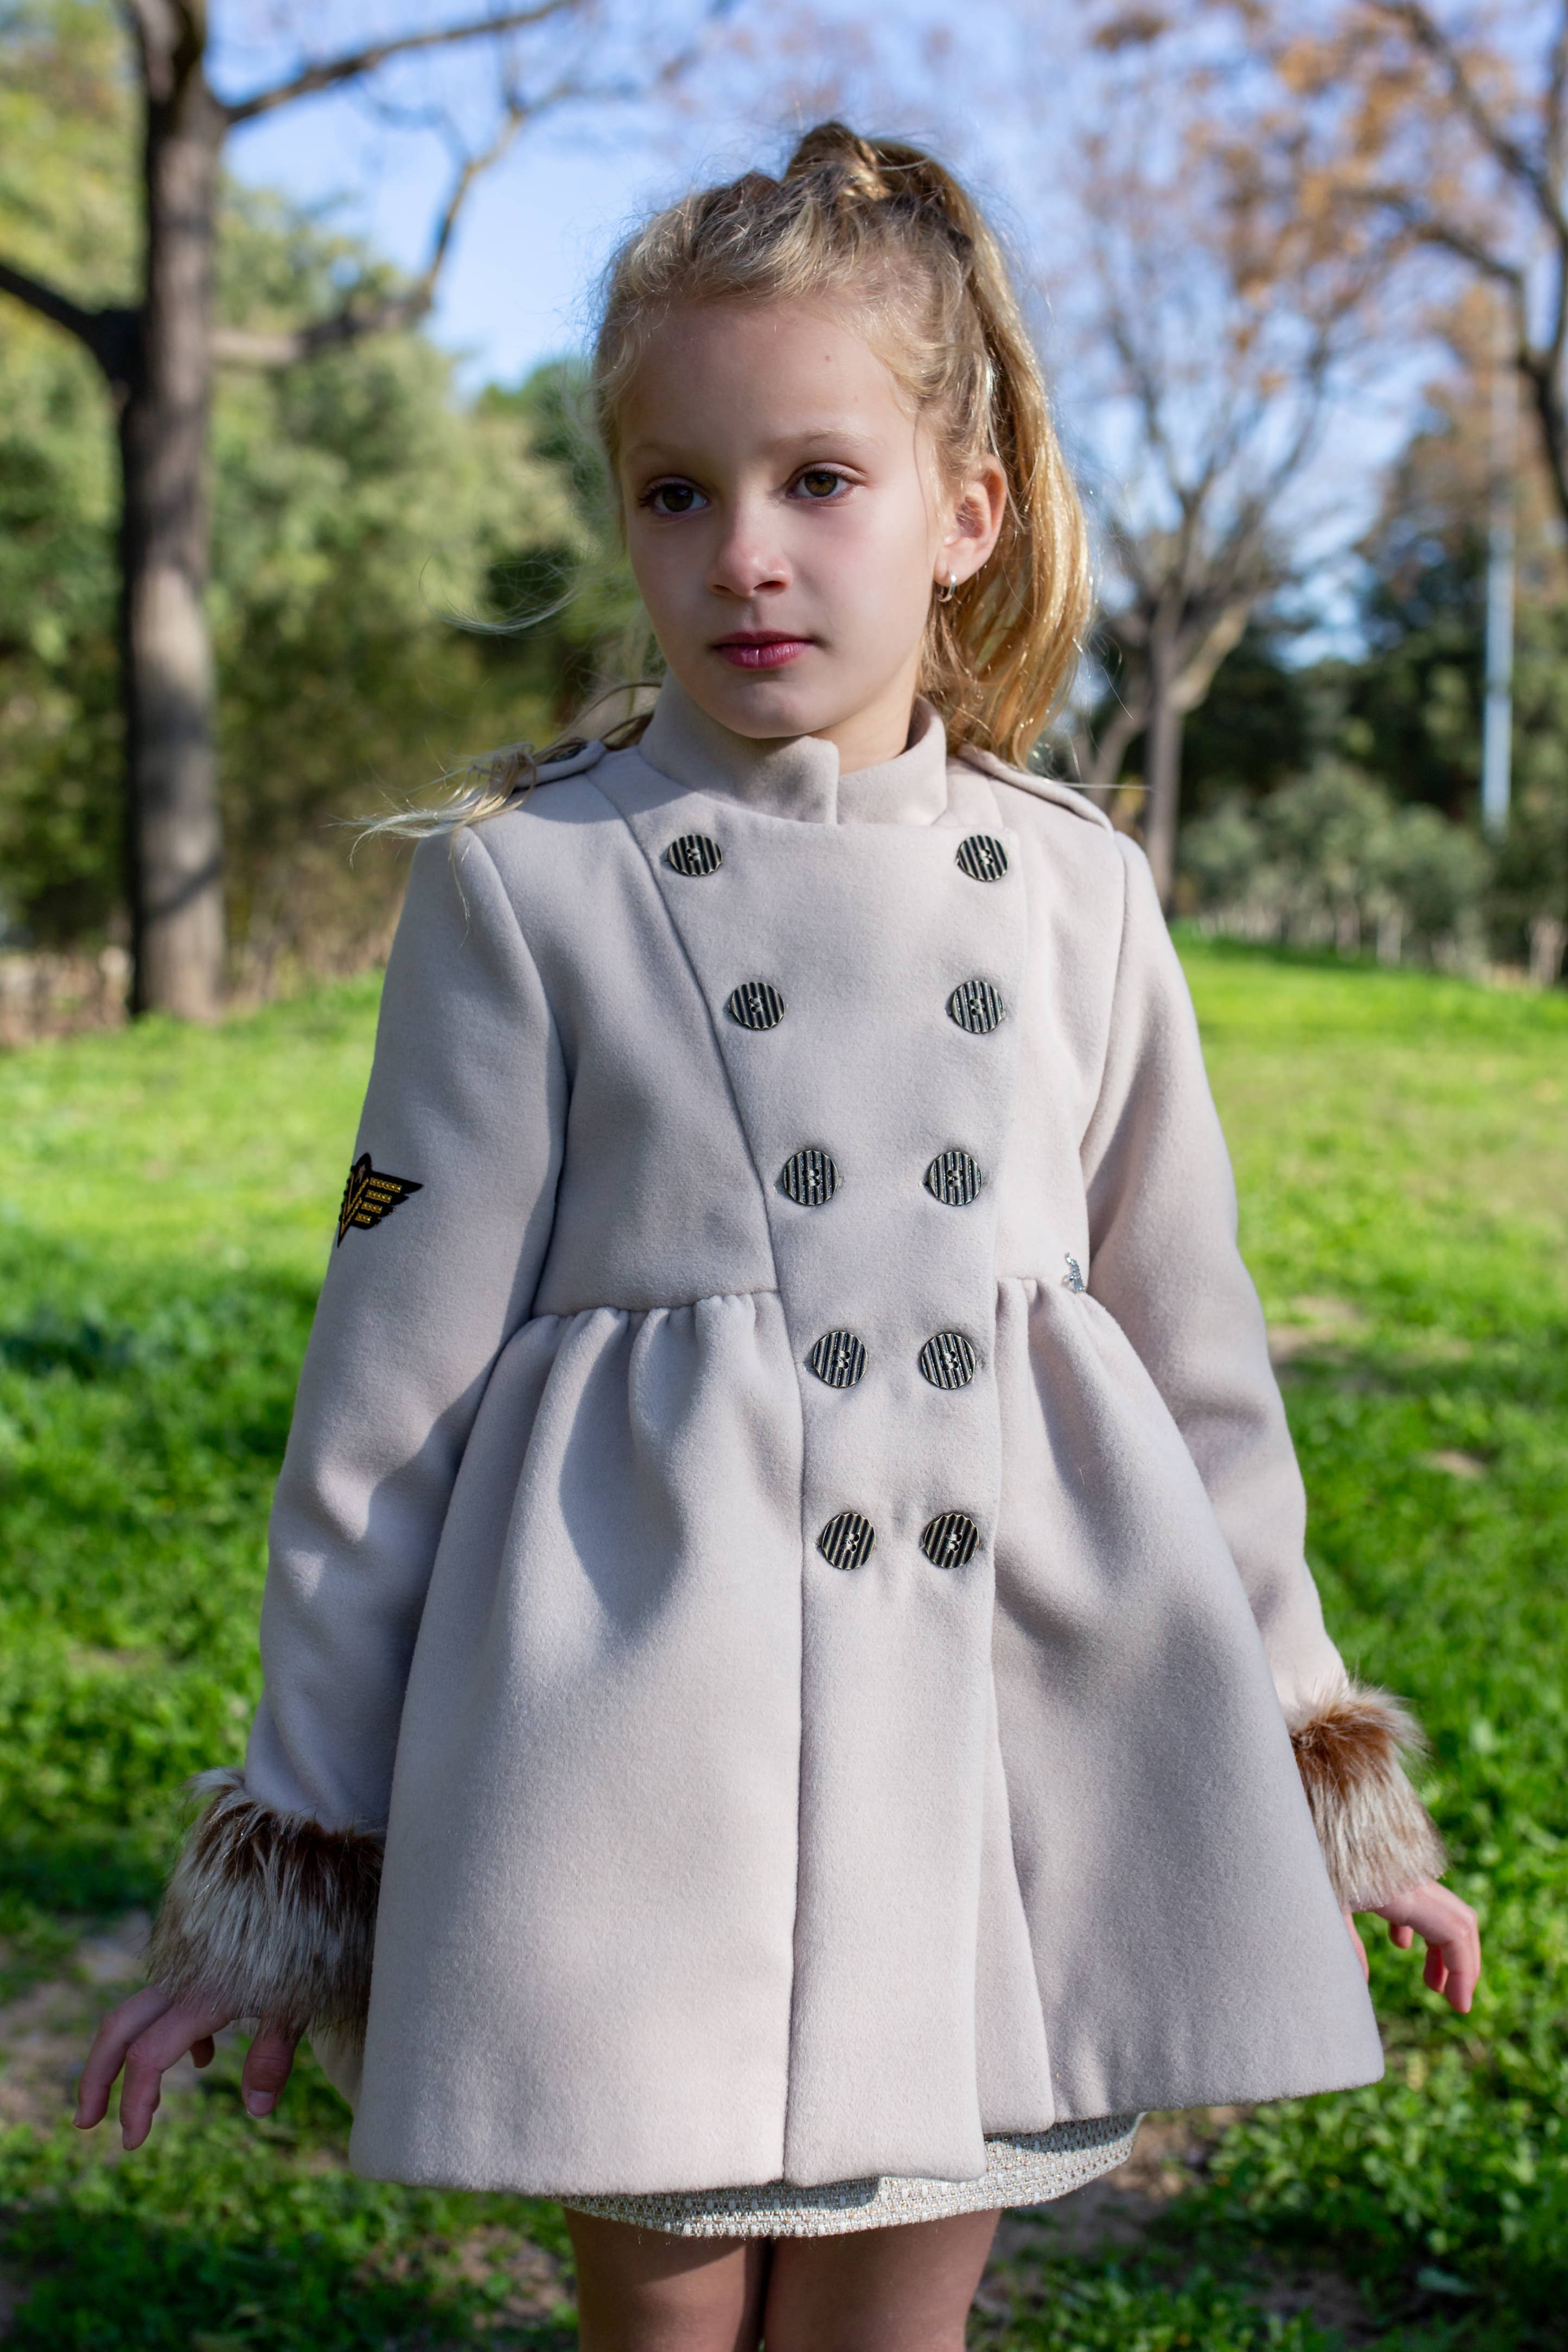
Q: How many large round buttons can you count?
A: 10